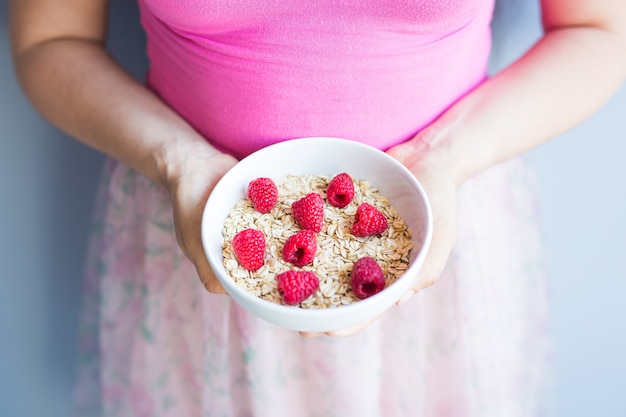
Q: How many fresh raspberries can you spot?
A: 8